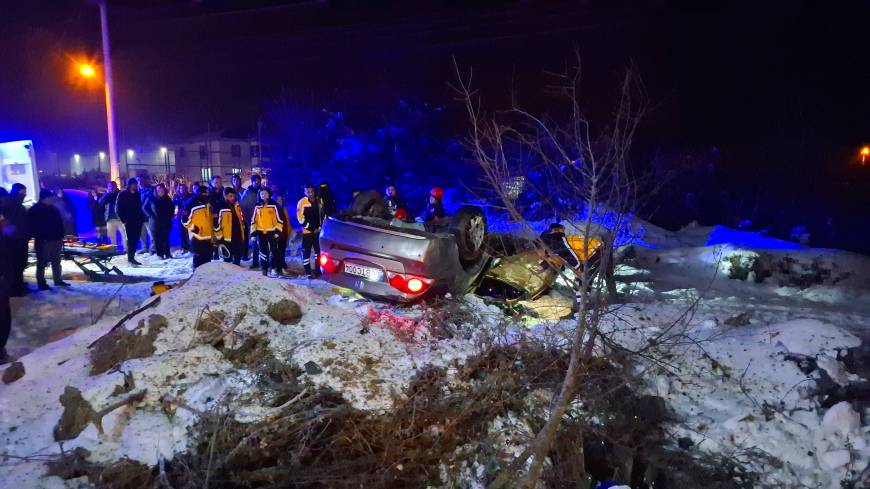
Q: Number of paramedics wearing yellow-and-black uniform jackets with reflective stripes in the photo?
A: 5